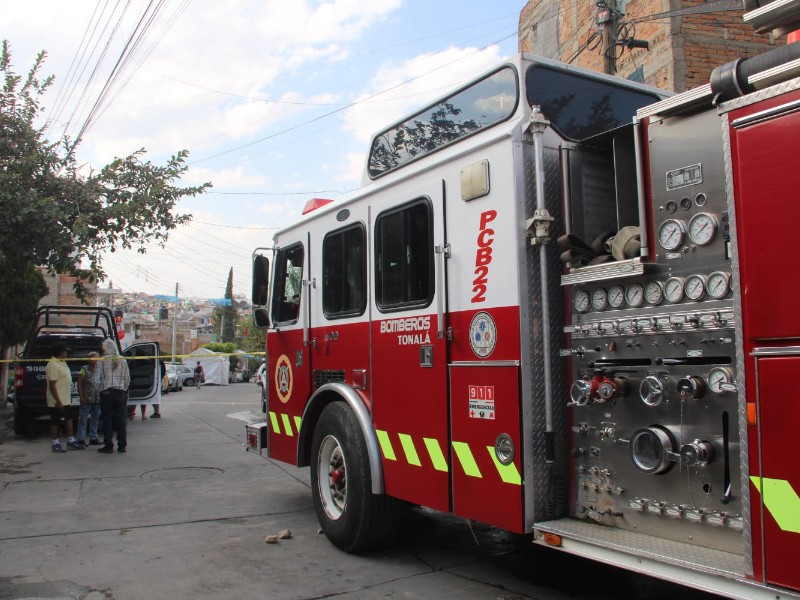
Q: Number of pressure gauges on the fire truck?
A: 11